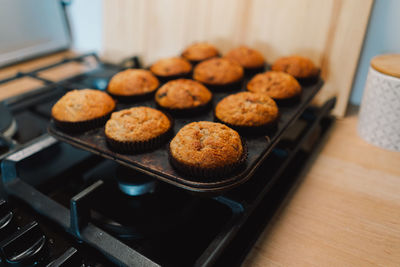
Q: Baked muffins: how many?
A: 12